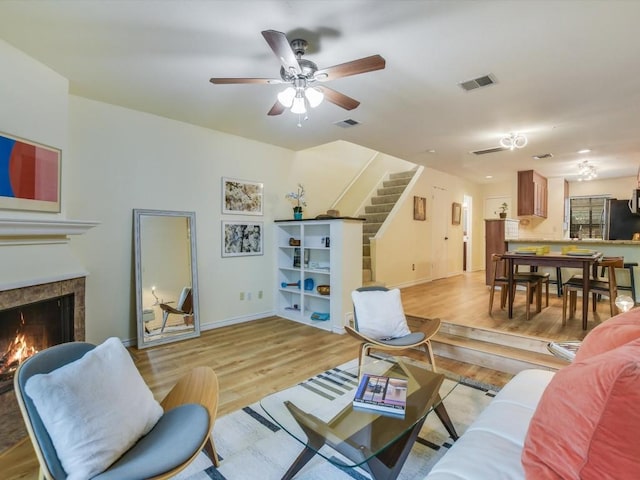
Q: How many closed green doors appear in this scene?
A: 0